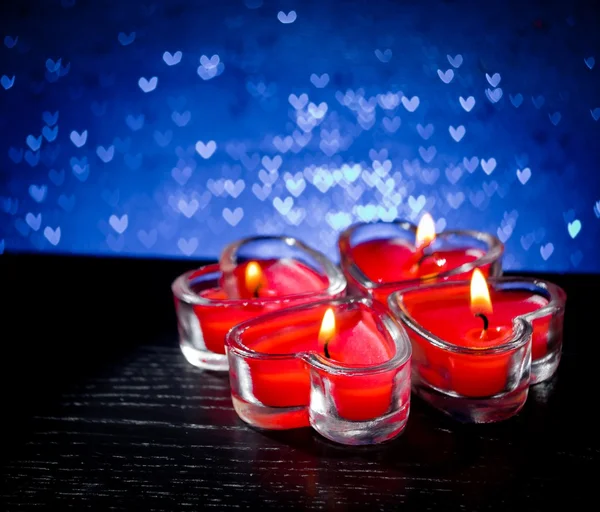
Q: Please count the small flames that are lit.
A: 4